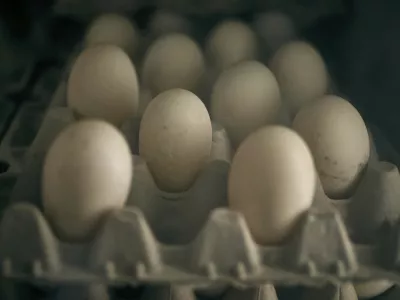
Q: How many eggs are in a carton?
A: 12